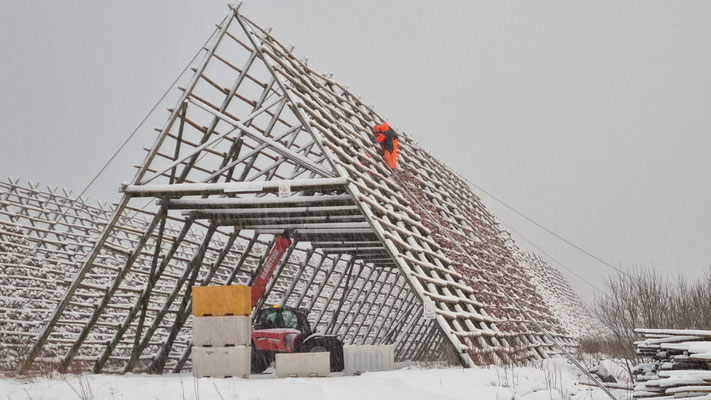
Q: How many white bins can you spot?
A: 4